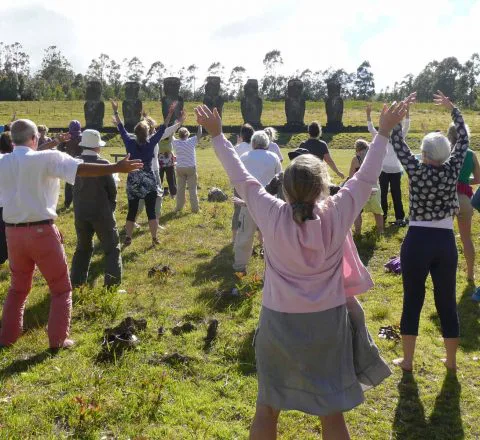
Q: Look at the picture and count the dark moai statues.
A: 7